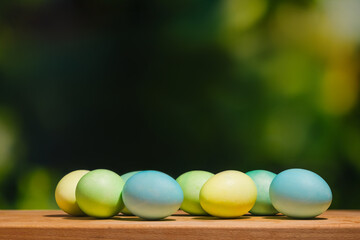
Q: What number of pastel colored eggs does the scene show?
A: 8